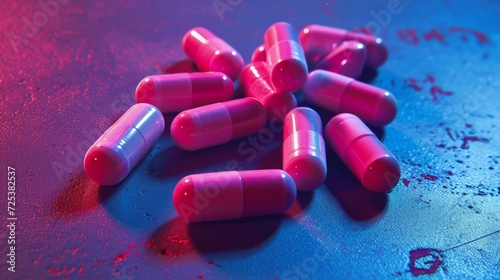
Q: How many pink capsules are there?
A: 13